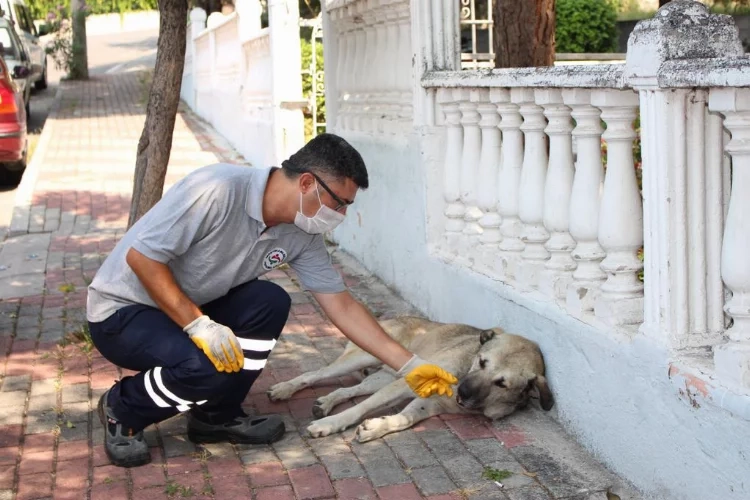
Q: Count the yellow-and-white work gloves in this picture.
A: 2